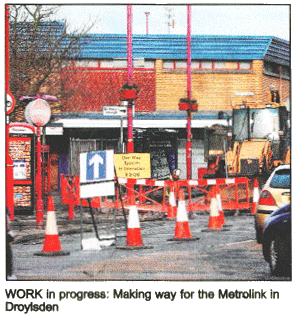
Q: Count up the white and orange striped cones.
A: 7